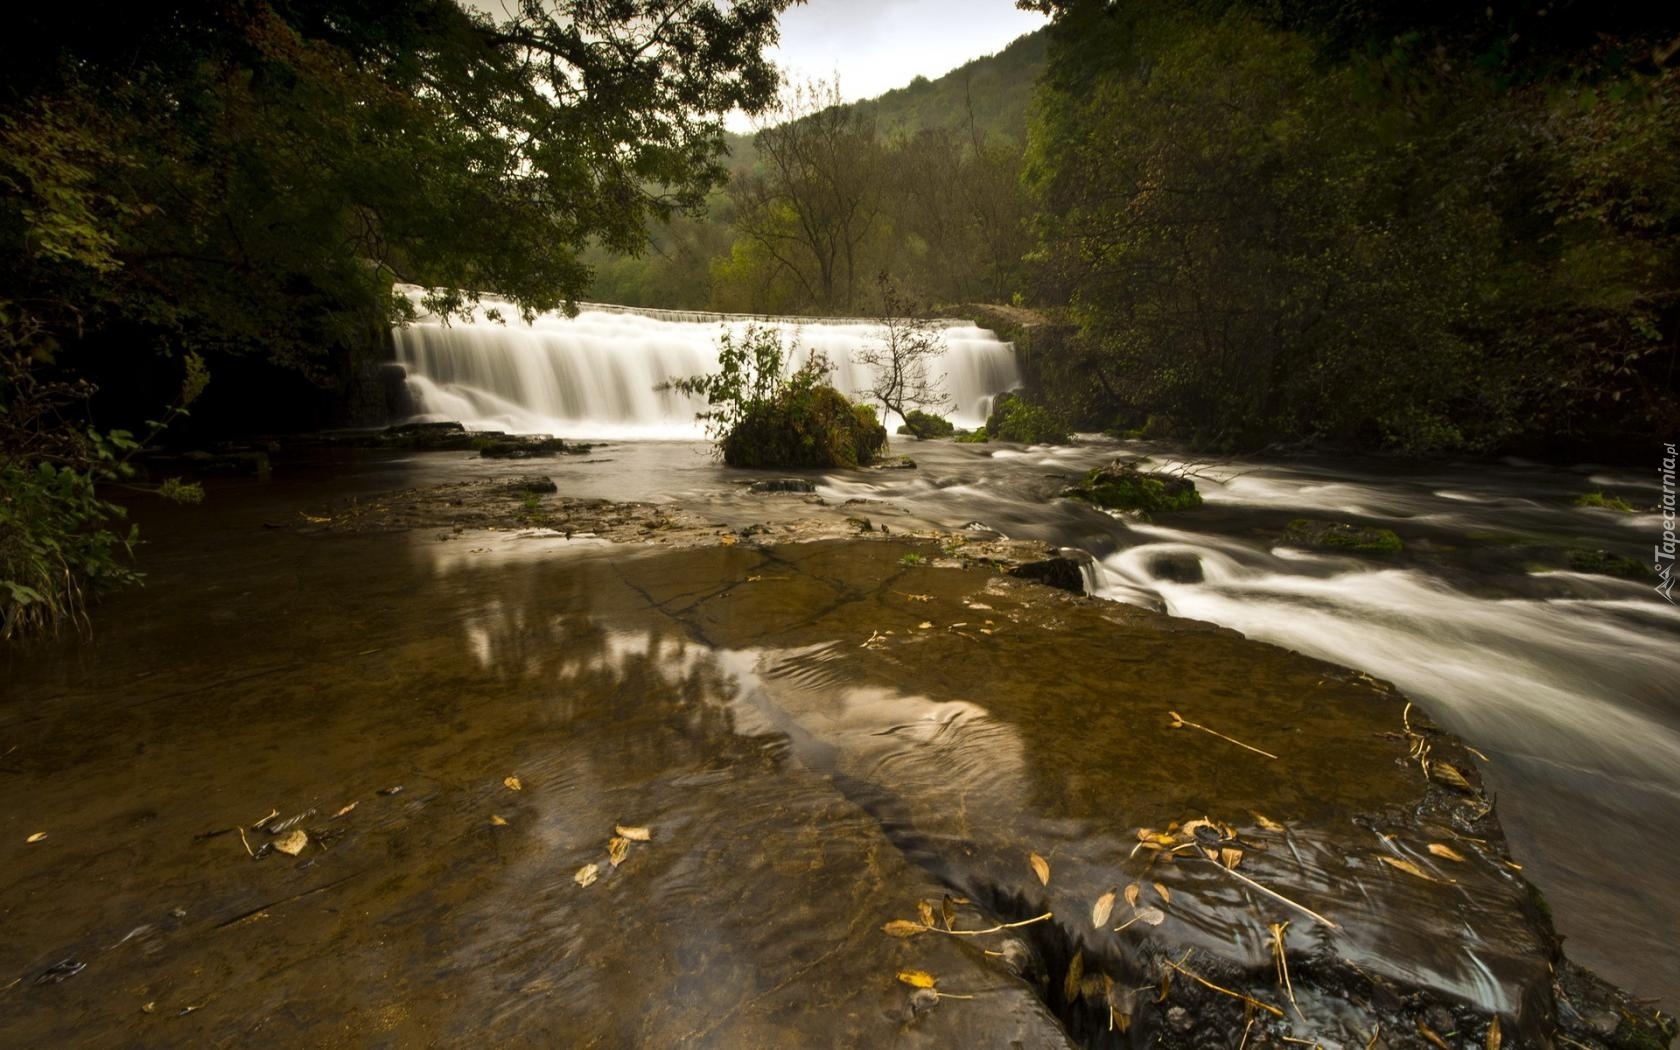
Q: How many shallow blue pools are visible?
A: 0